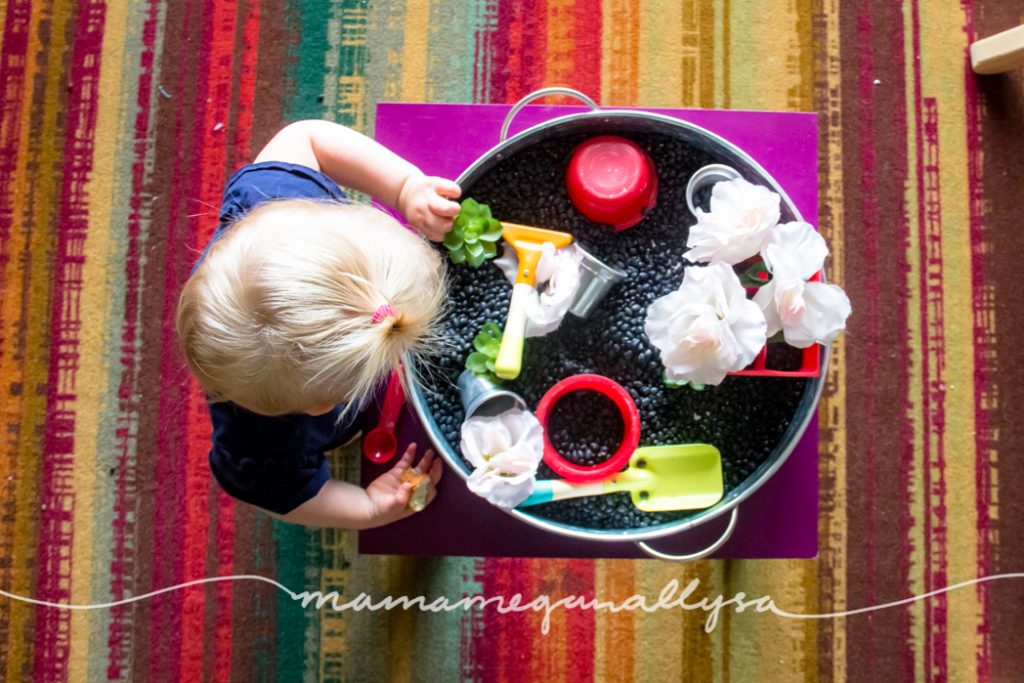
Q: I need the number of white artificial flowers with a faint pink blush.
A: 5